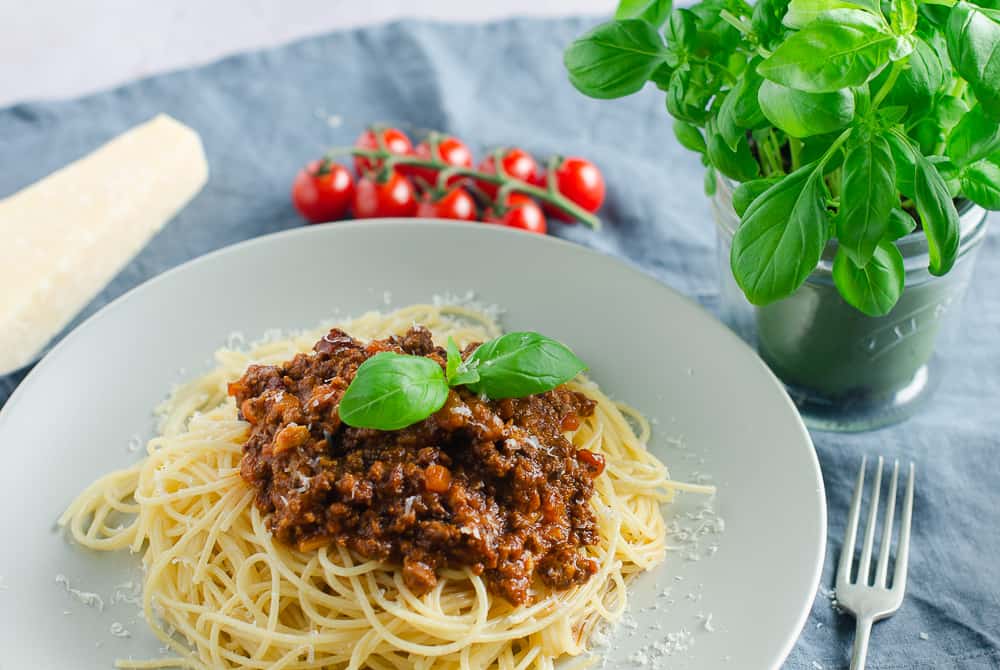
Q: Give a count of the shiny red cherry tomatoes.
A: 8